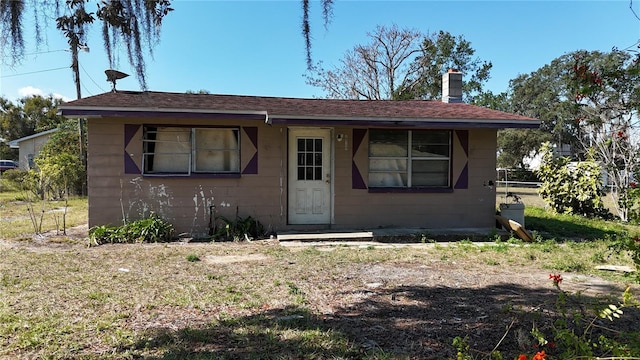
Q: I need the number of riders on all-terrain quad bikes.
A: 0